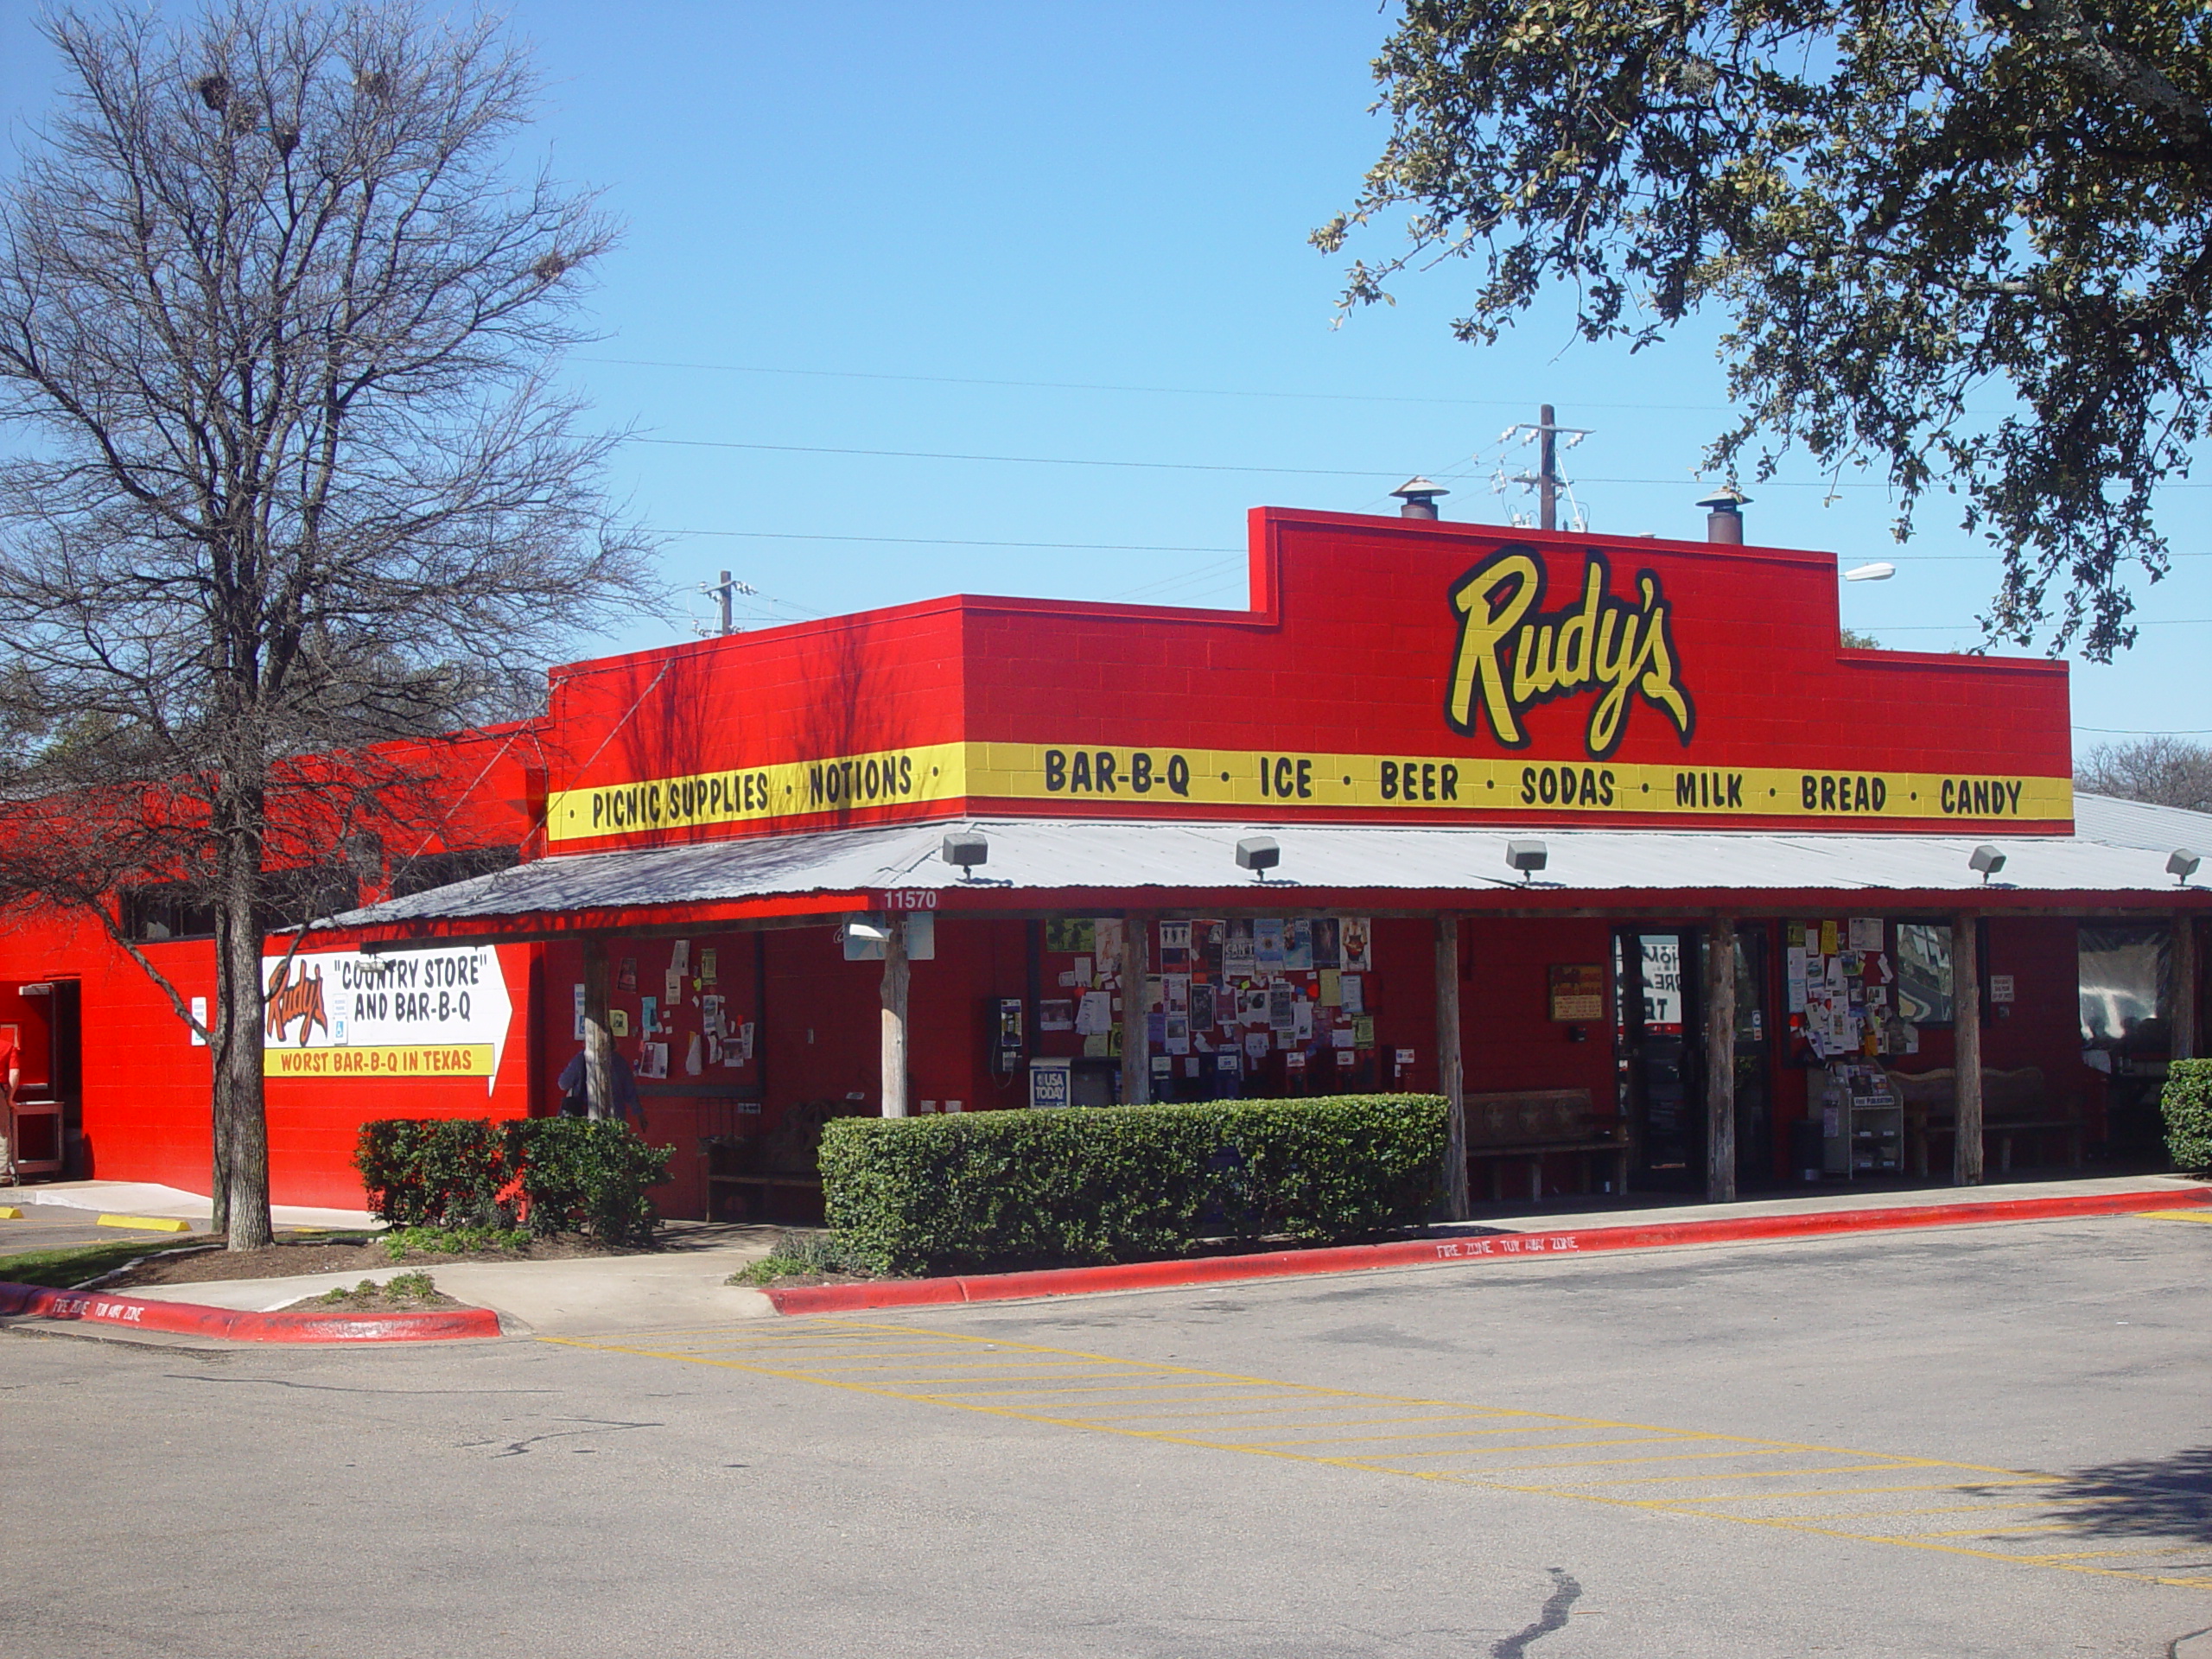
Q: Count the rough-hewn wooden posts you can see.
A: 7